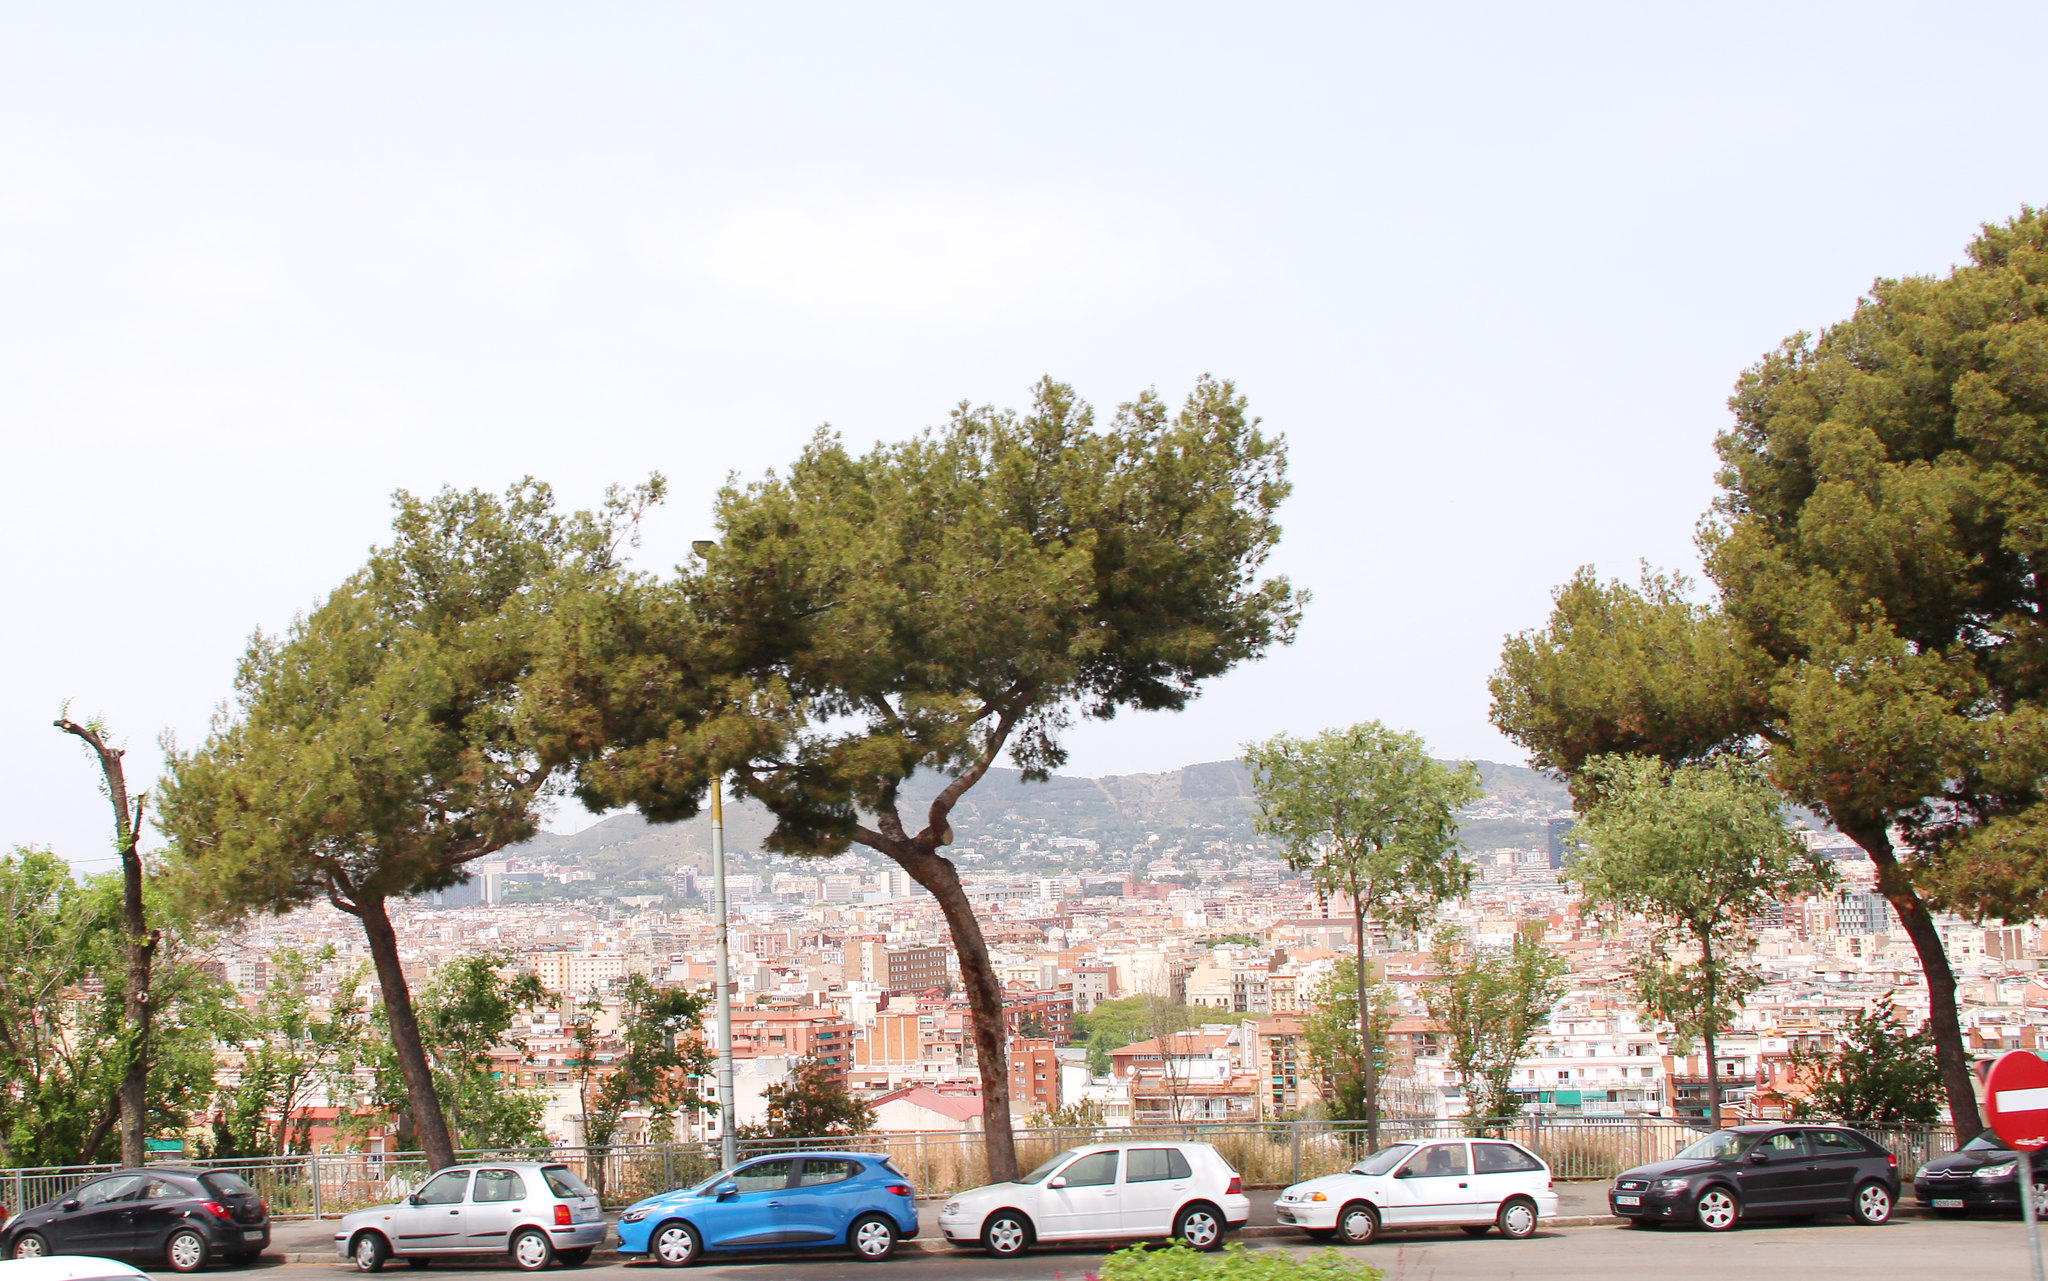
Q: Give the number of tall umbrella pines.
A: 3